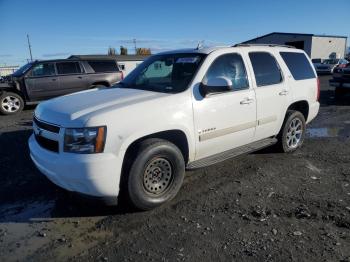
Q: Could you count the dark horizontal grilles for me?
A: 2